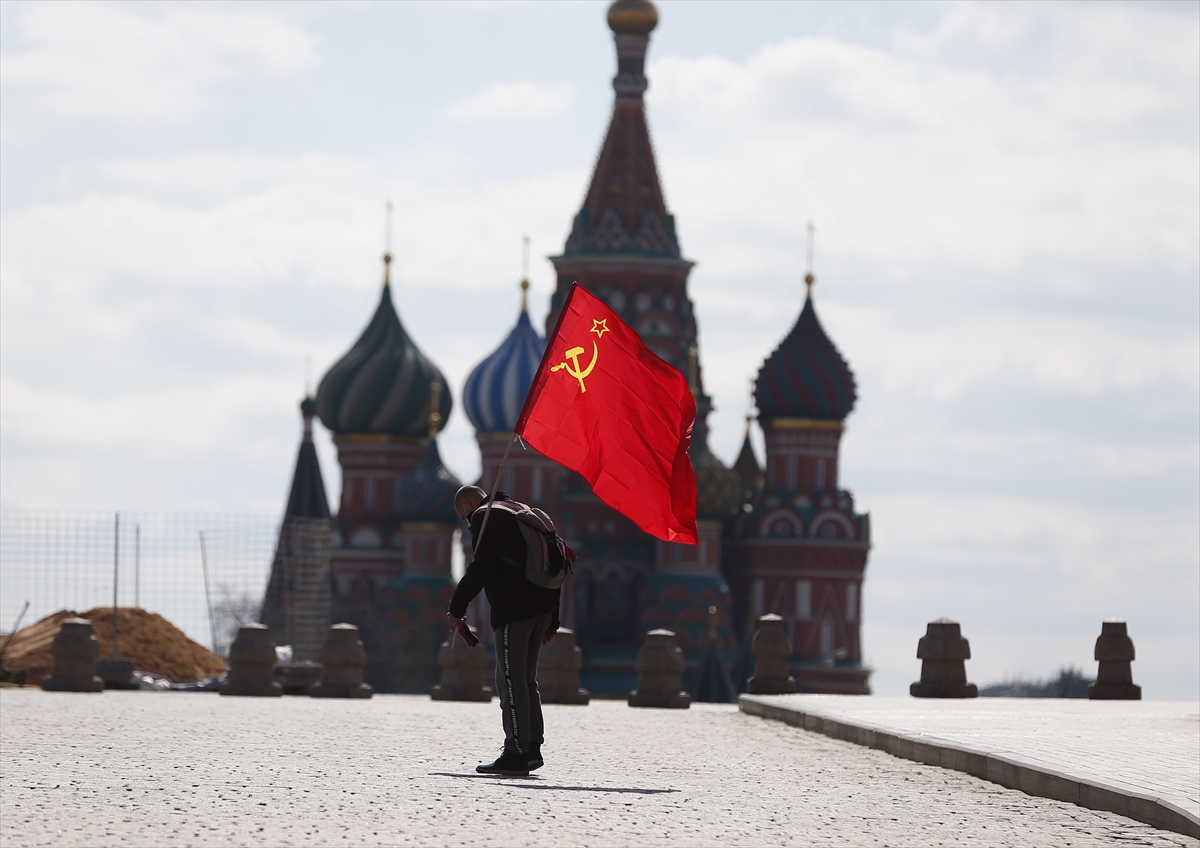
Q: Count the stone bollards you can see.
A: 9